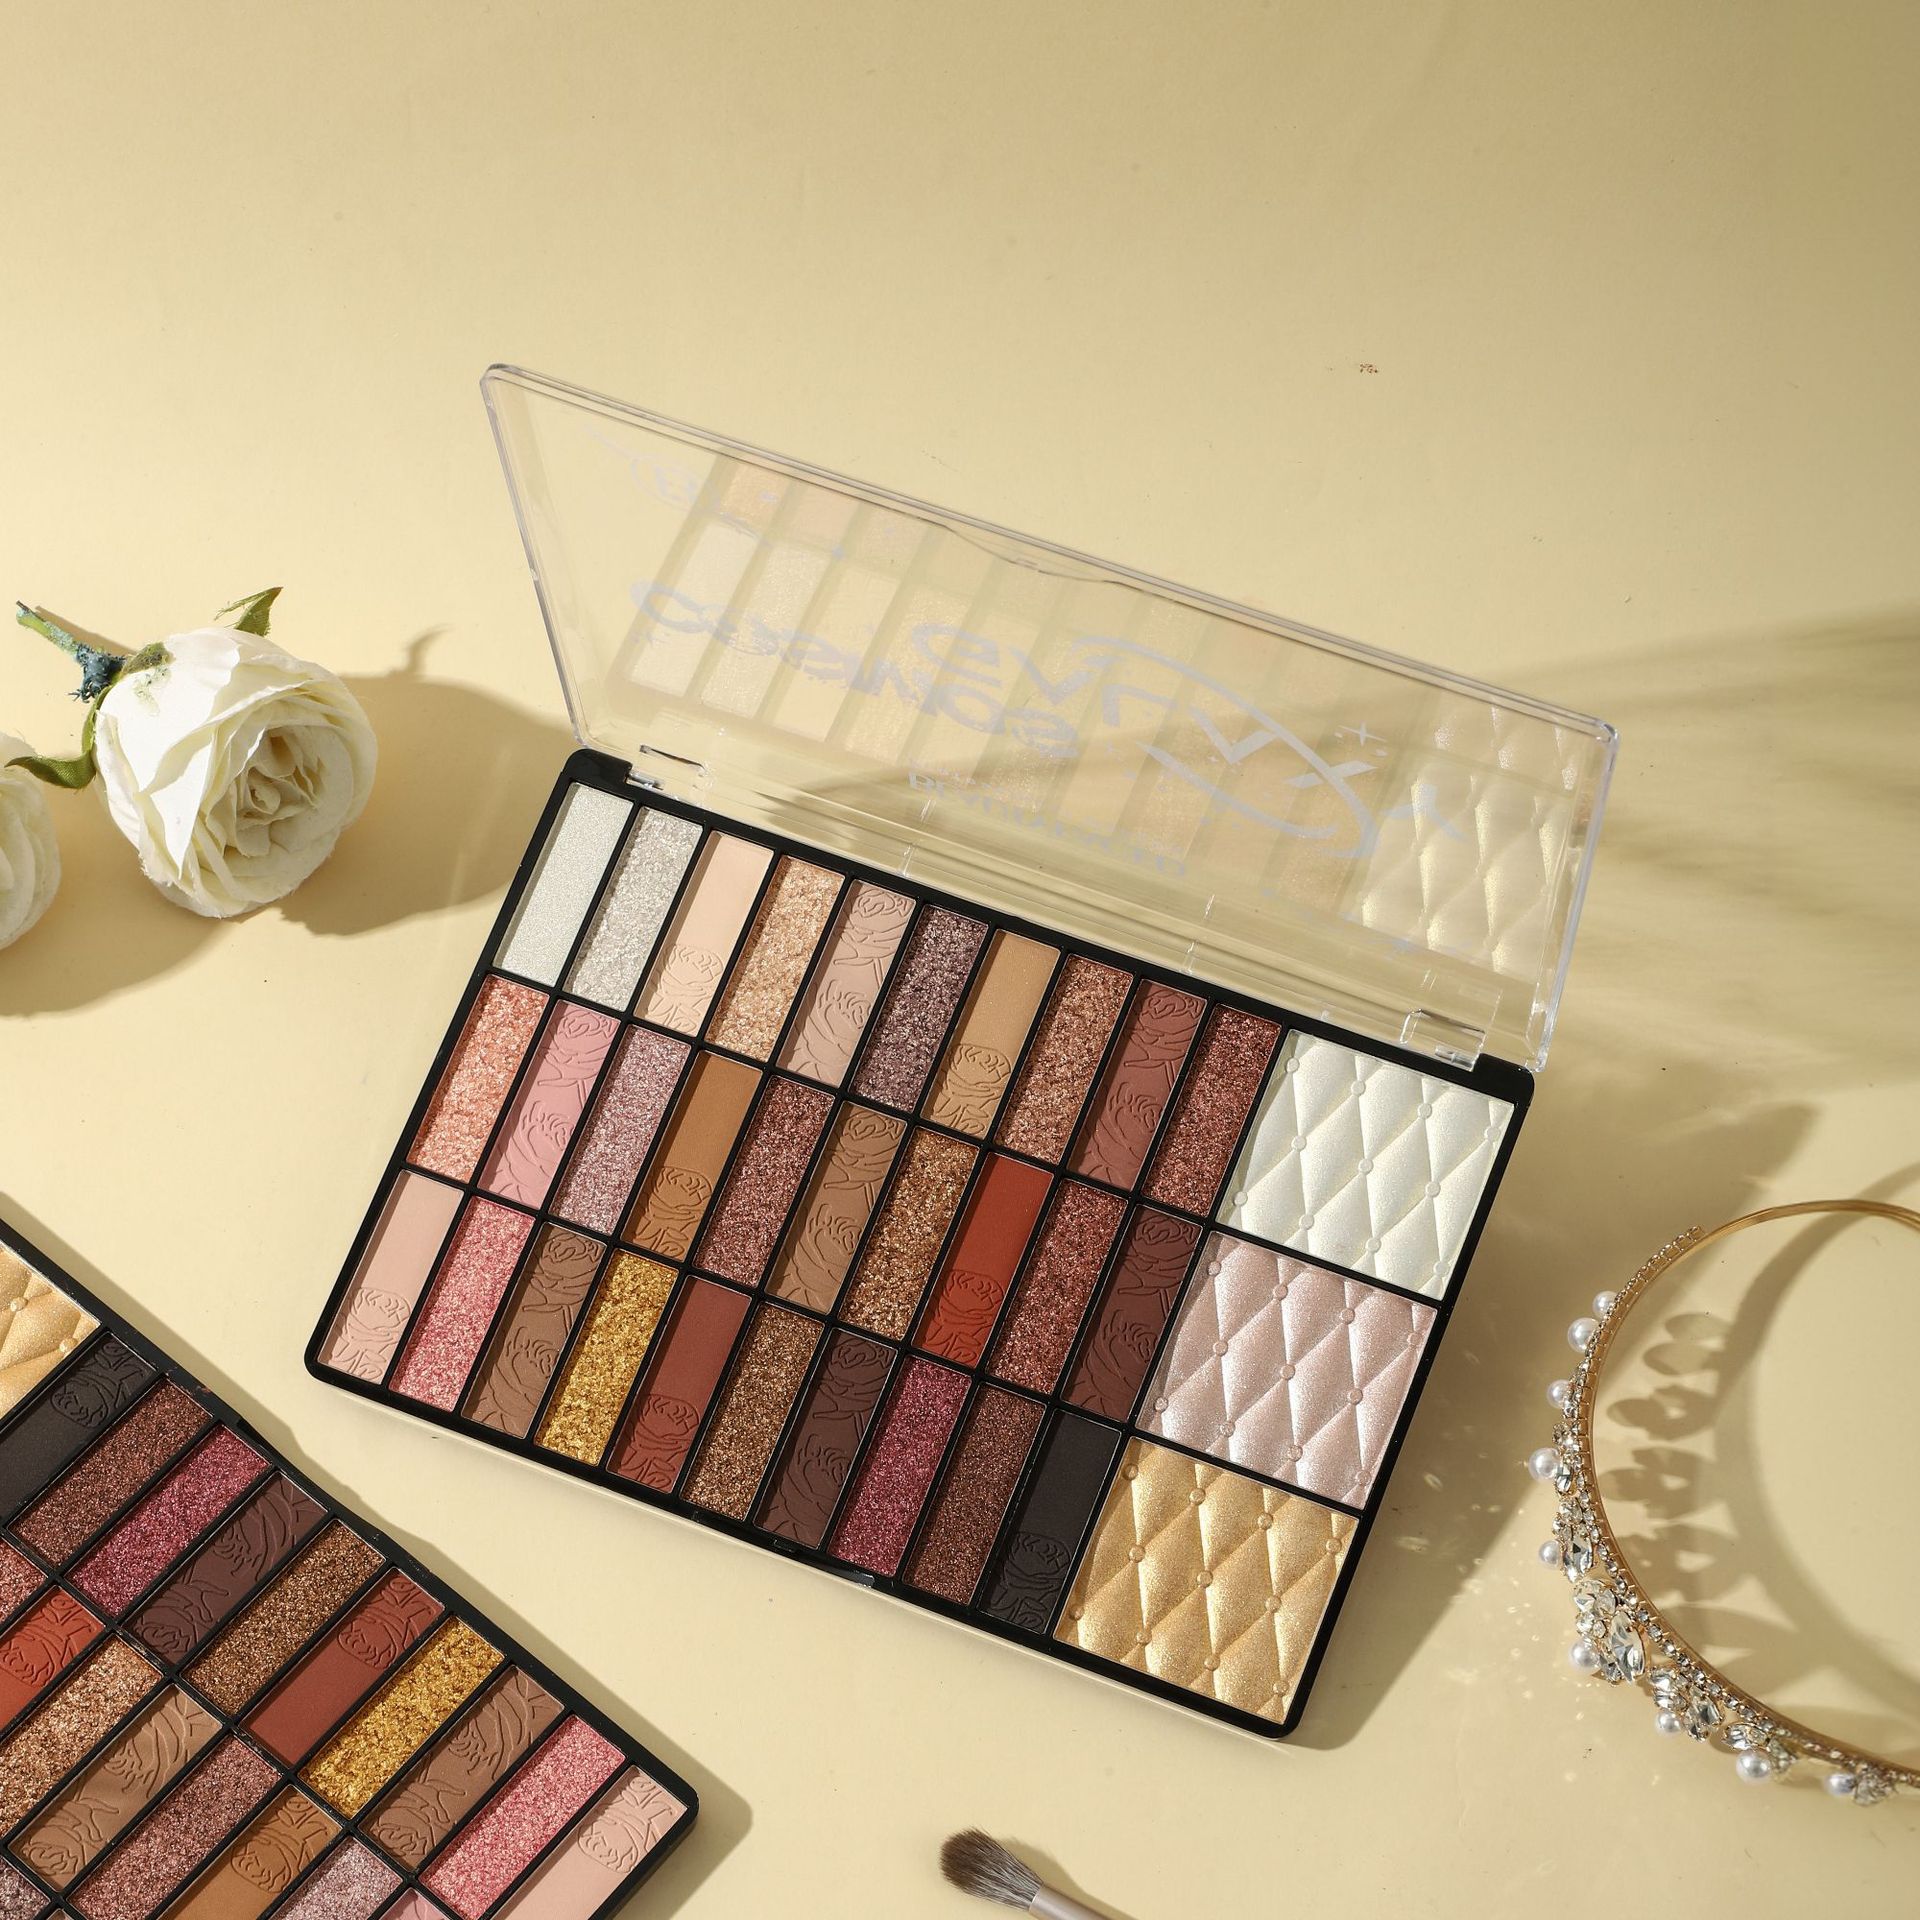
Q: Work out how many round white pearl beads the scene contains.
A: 9